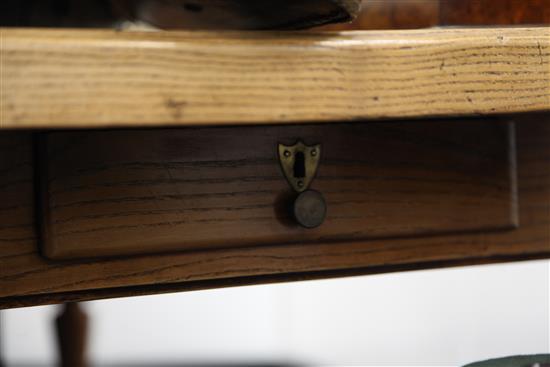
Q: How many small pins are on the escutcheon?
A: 3